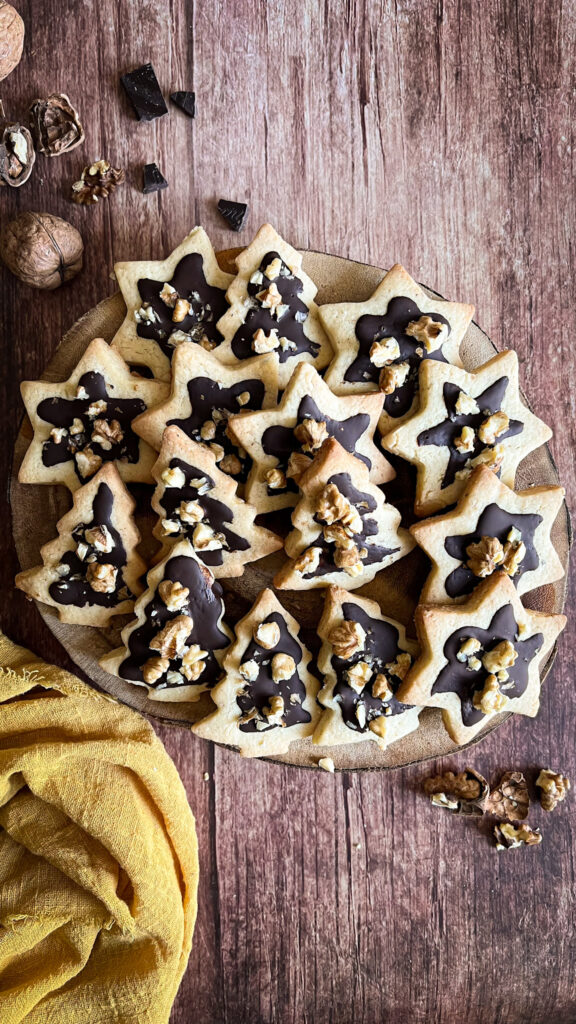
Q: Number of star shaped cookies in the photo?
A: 8